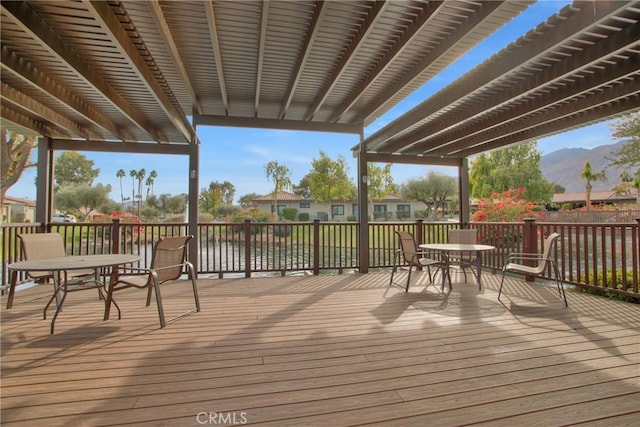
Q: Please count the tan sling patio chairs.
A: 5